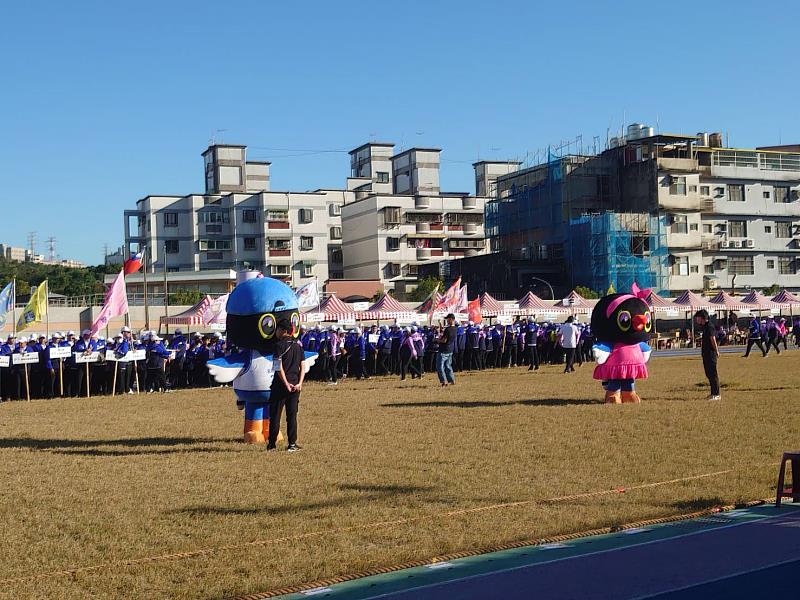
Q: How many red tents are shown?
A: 12